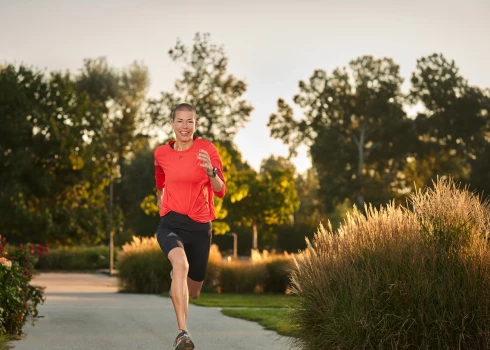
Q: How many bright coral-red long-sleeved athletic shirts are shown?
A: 1